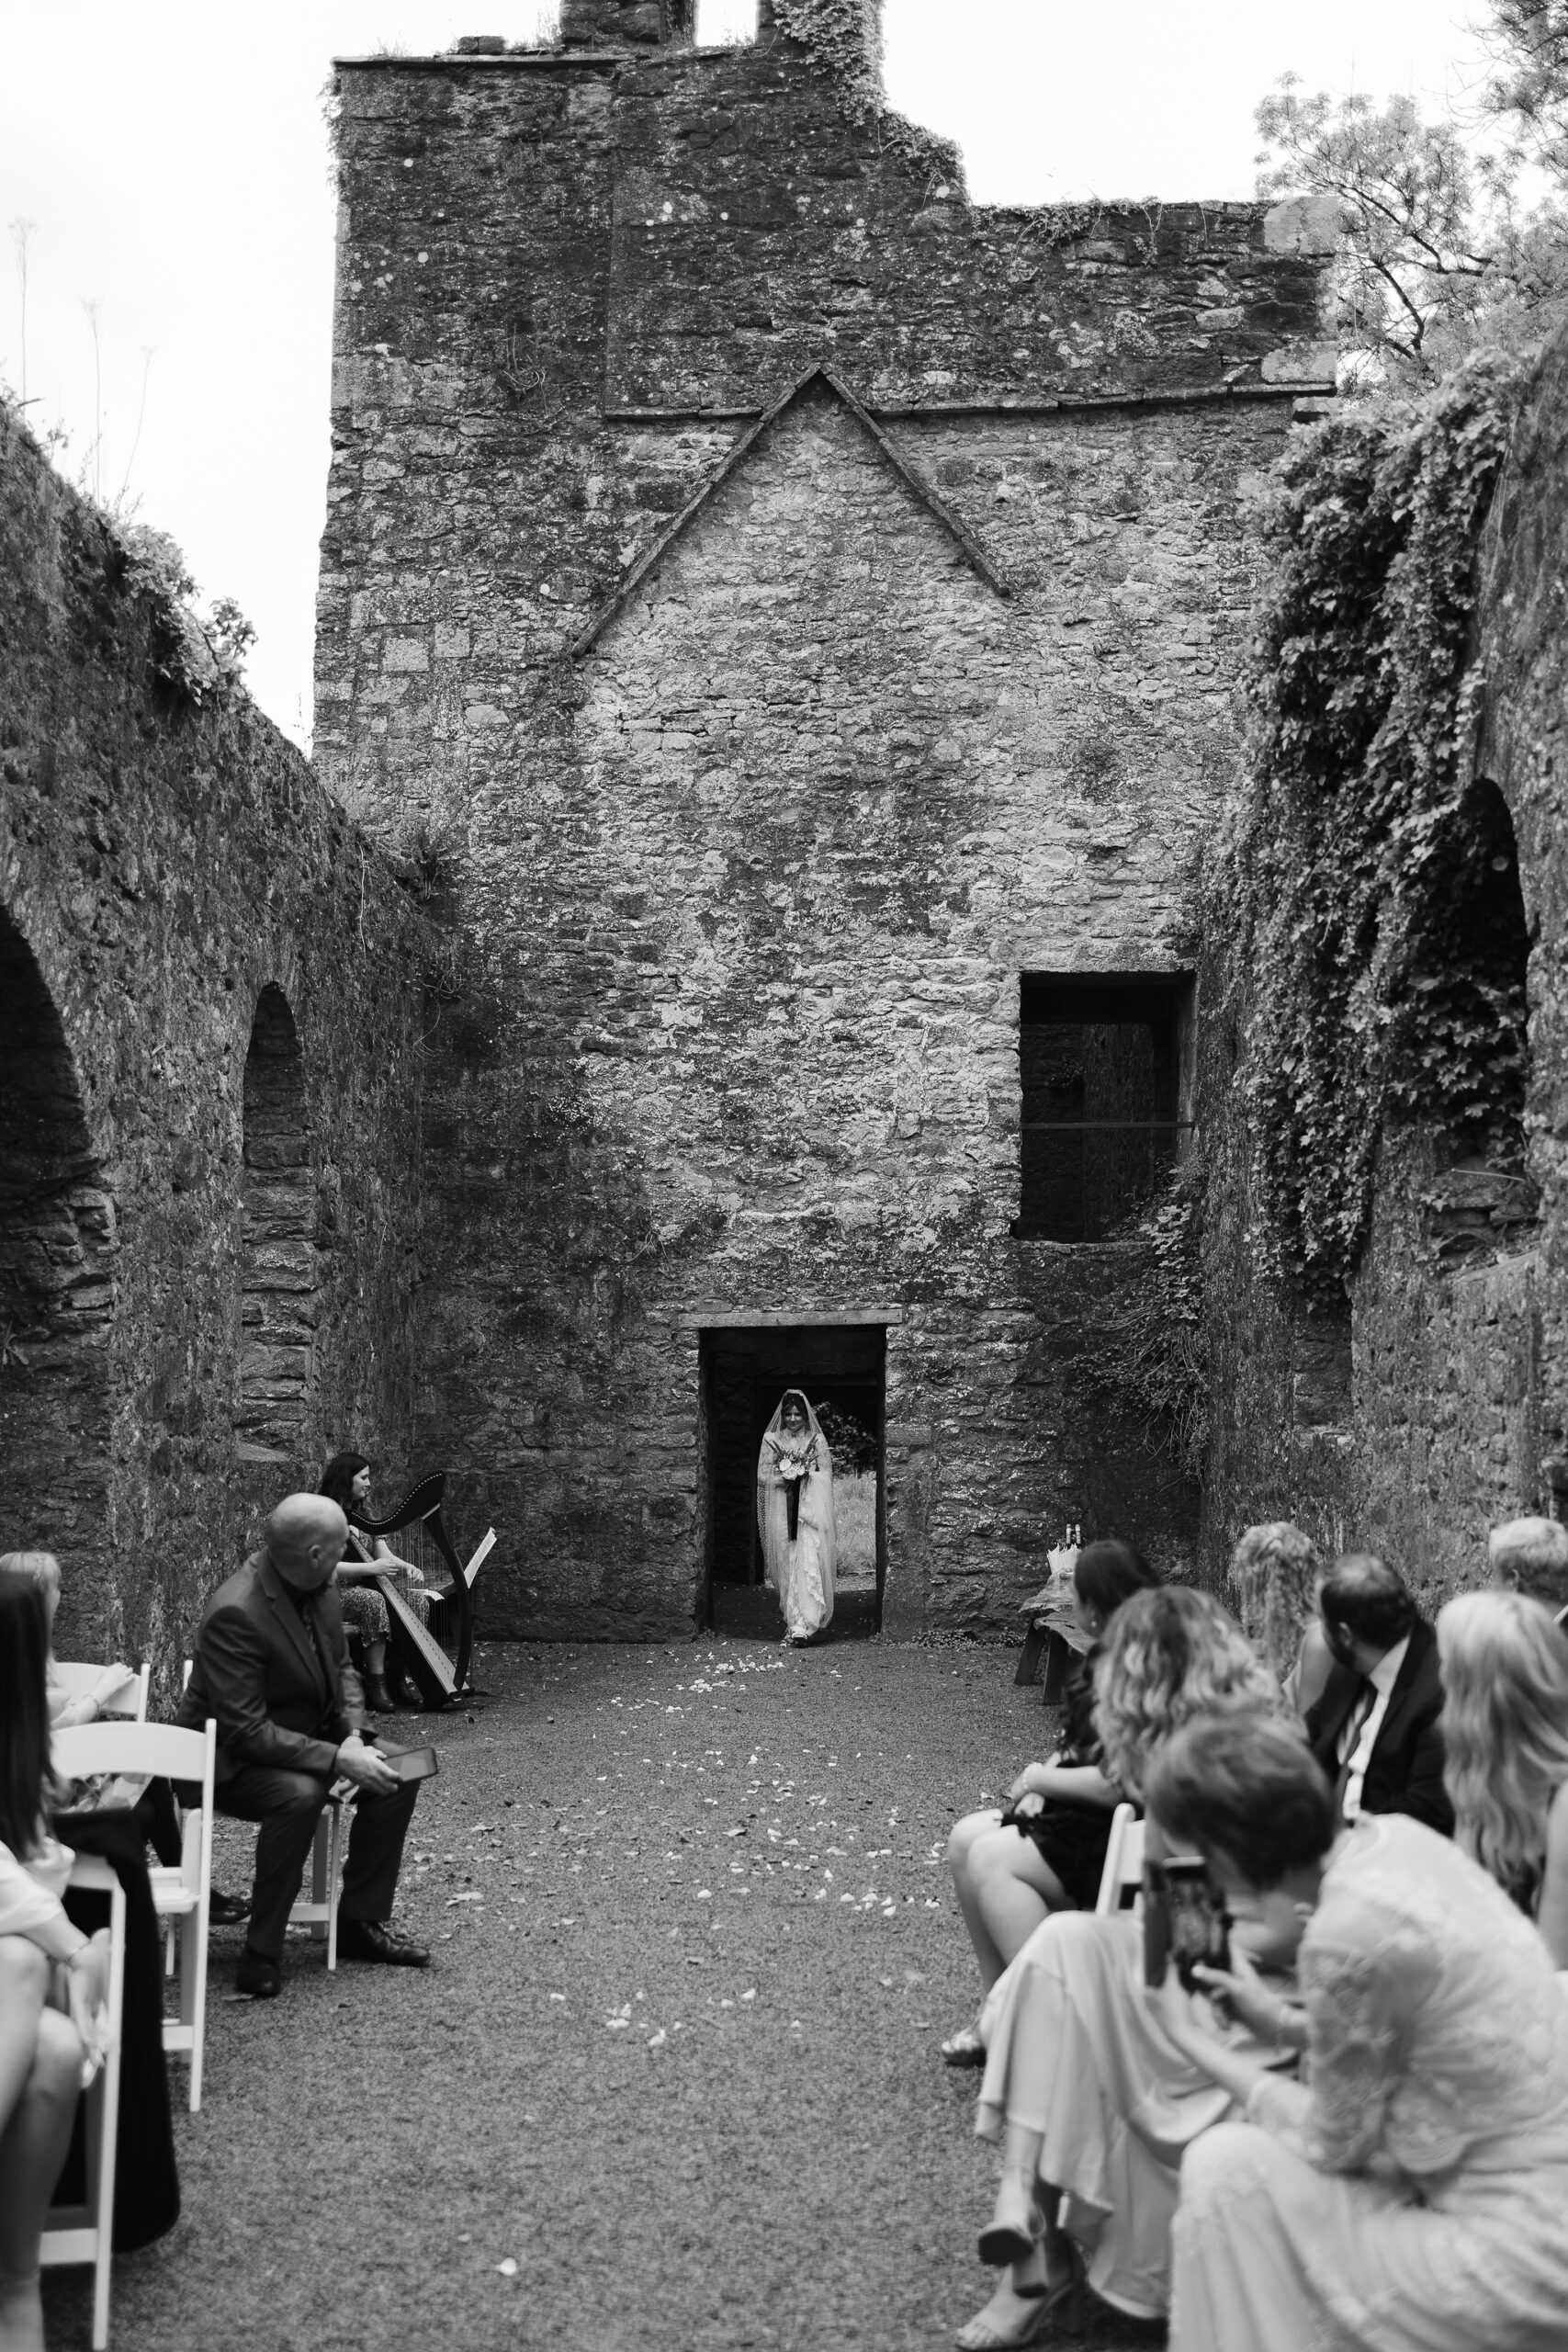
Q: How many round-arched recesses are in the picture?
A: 3